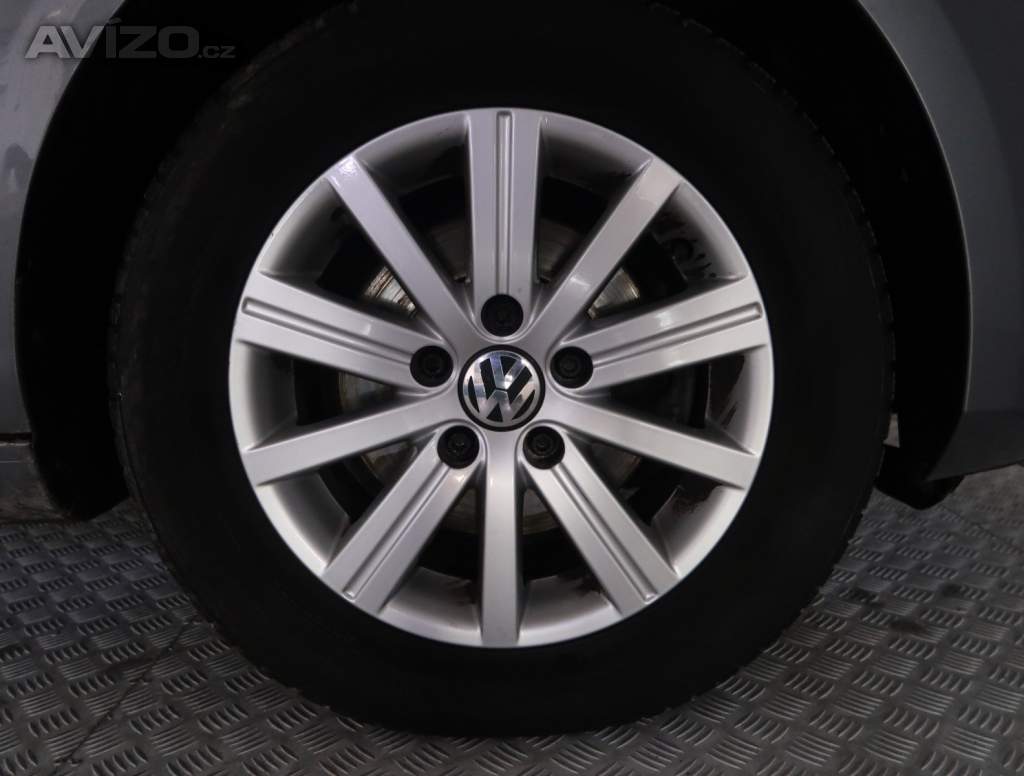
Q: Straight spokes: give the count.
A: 10